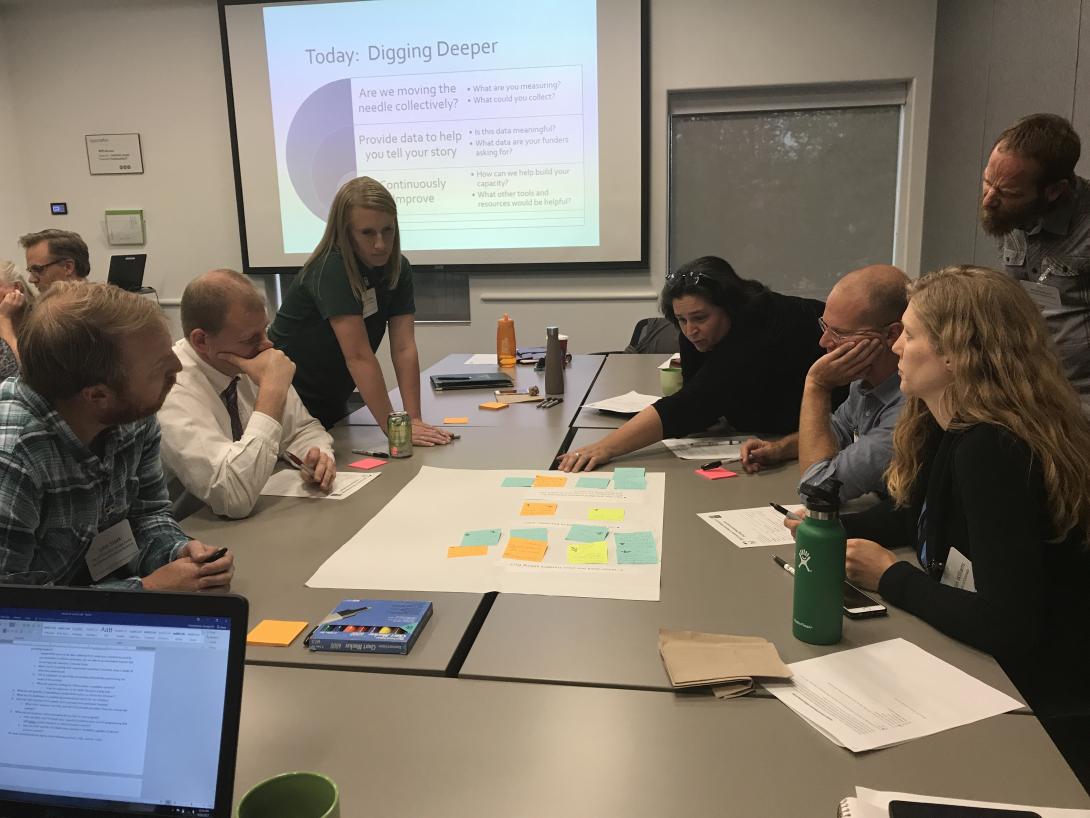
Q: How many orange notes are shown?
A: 7